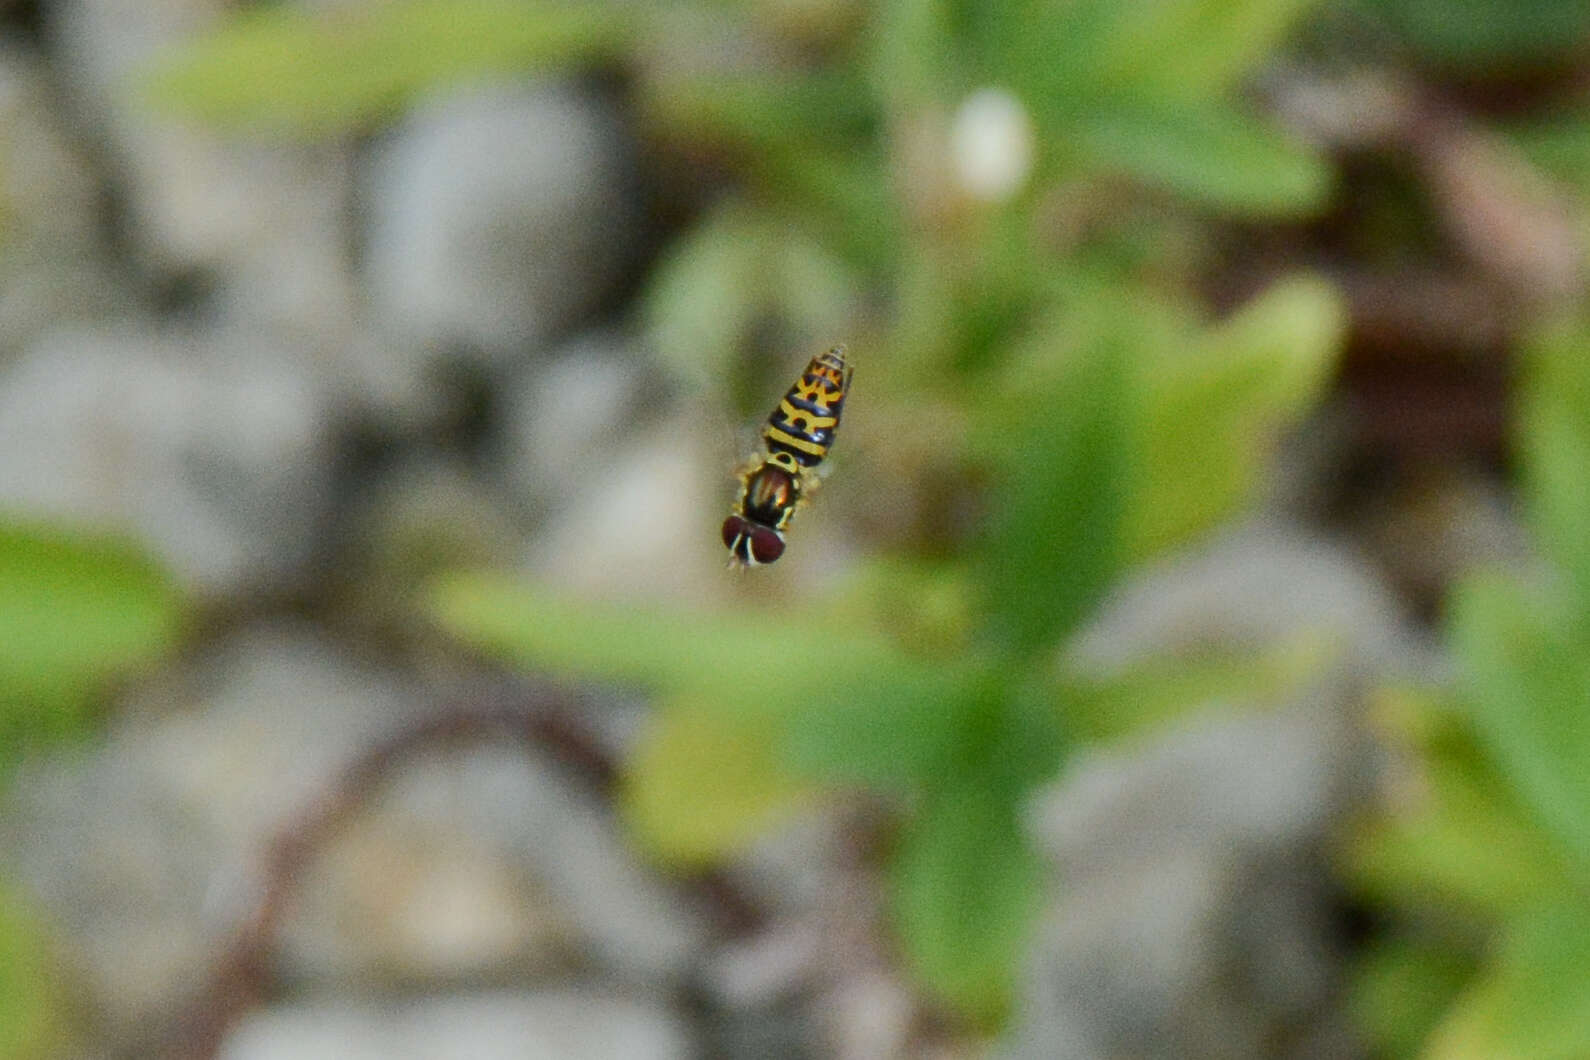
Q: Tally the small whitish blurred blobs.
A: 1